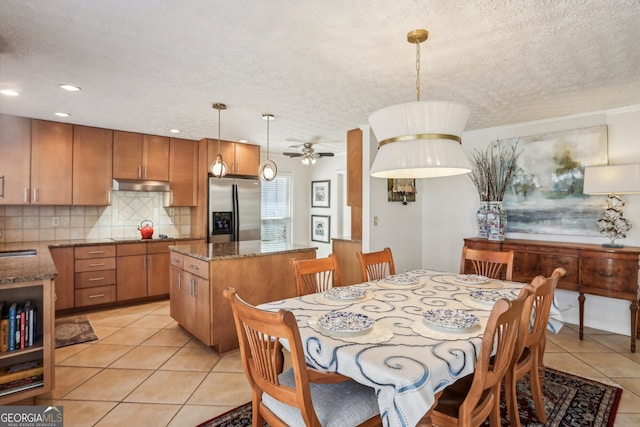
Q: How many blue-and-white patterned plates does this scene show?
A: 6